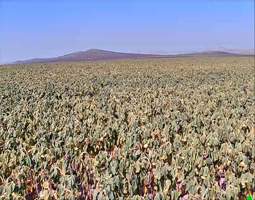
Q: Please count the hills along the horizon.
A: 2